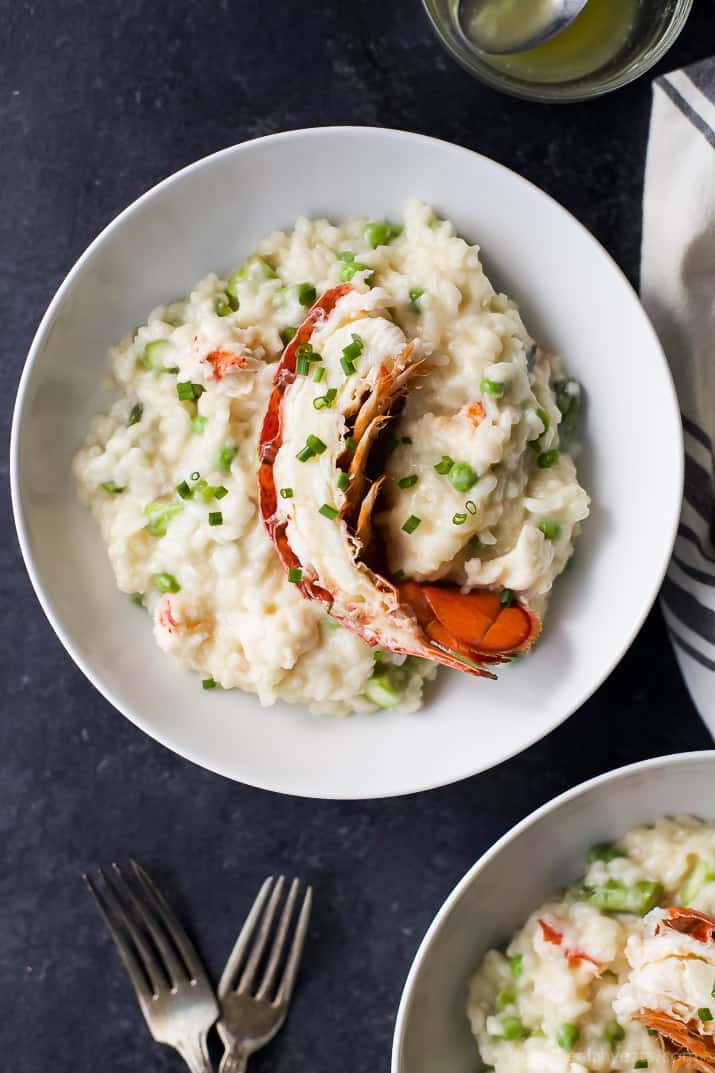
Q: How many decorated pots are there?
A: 0